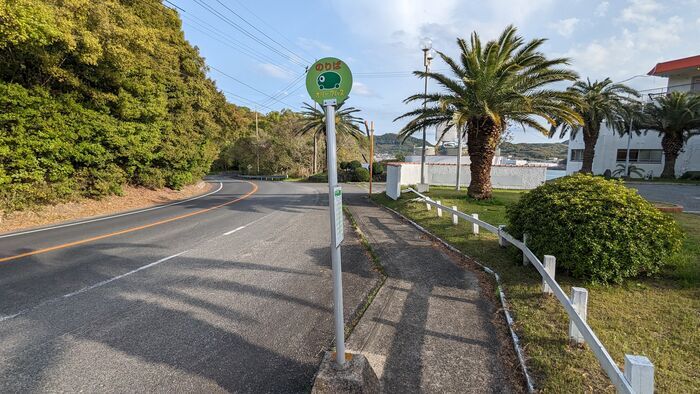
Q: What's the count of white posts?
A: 9